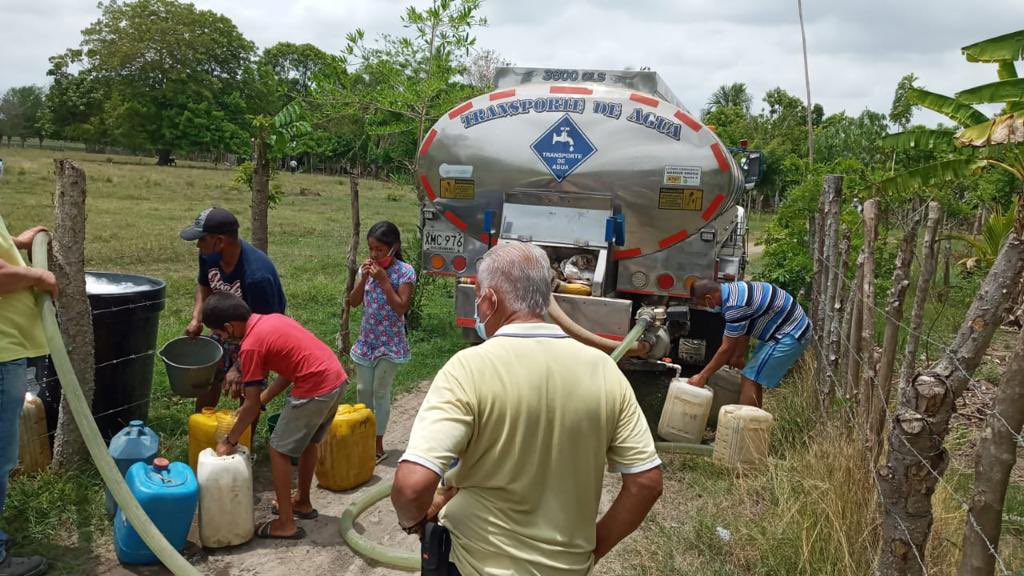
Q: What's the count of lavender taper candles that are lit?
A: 0